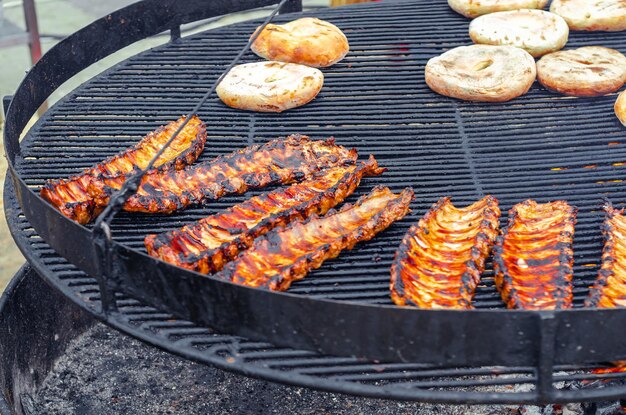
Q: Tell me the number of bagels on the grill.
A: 8